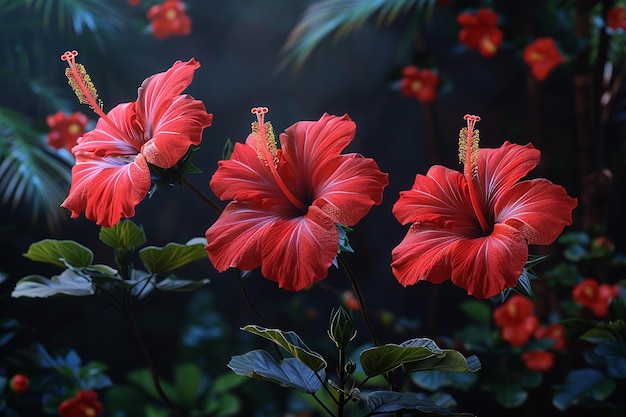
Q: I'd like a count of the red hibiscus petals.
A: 15